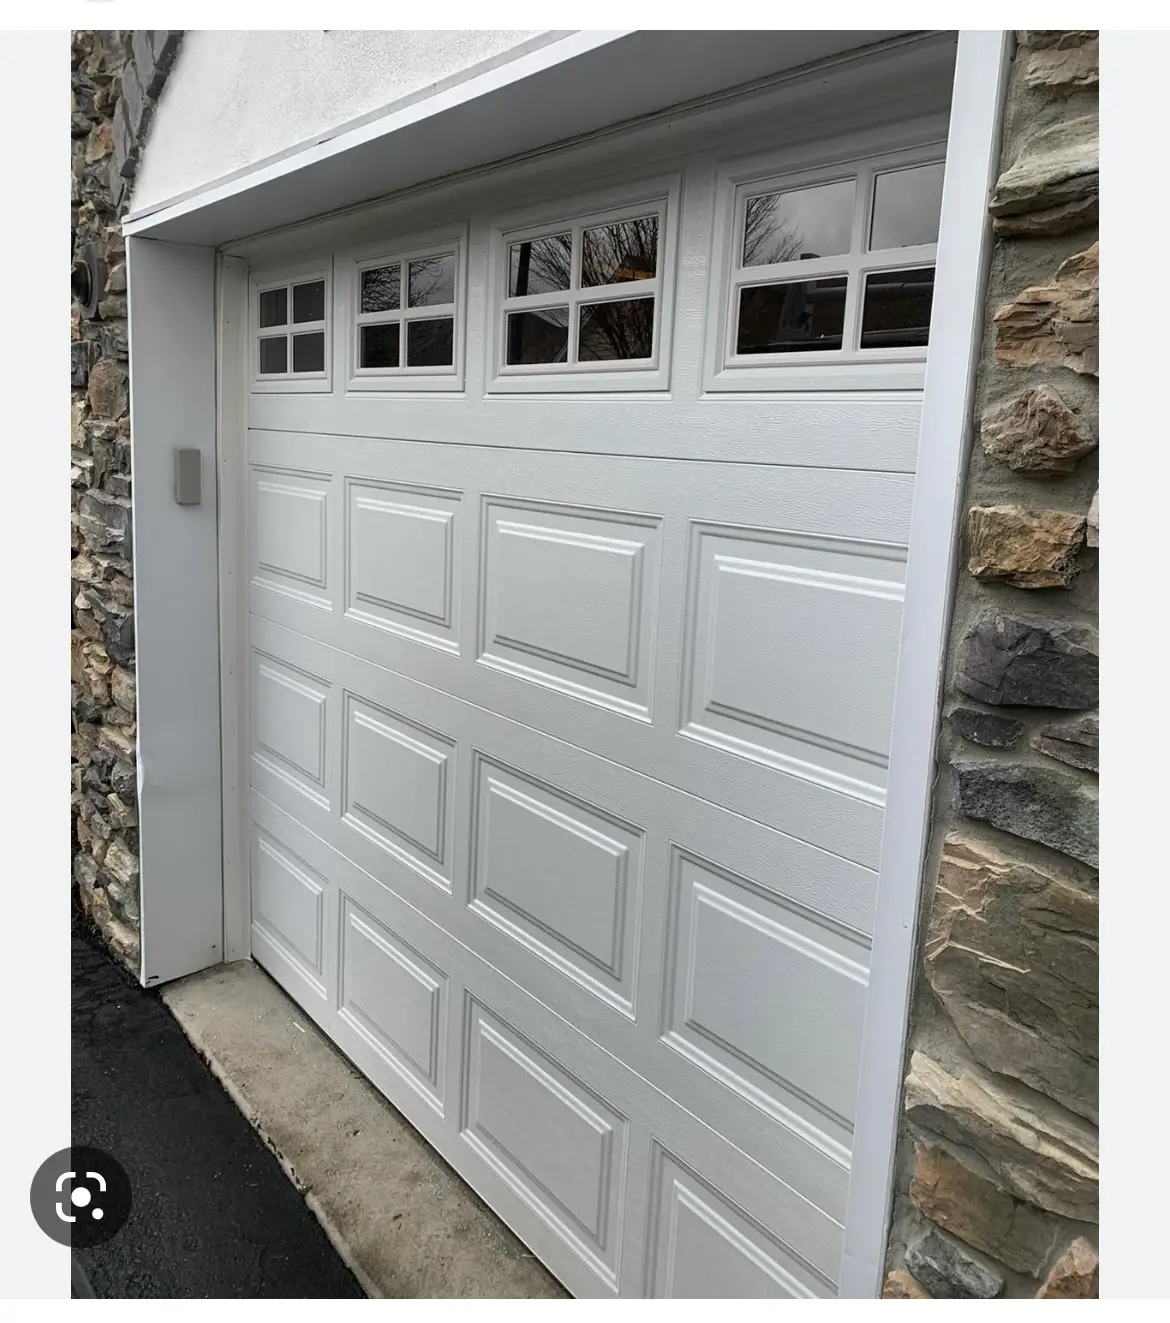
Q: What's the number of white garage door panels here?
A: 12